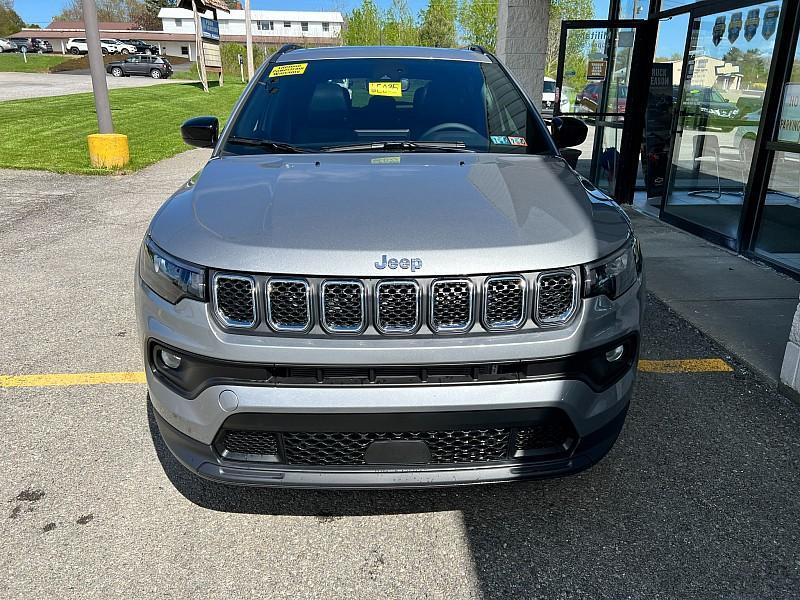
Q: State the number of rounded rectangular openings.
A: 7